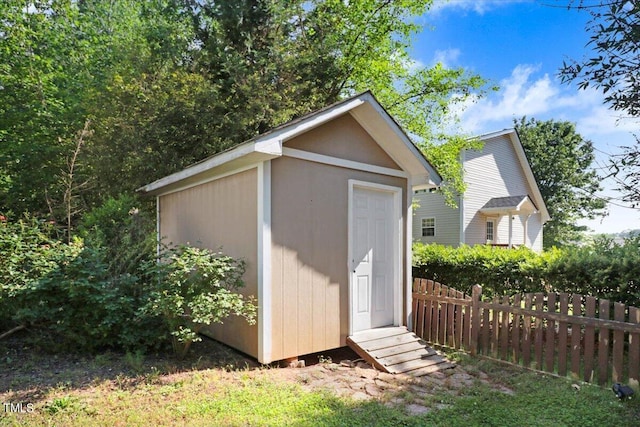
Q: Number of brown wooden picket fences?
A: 1